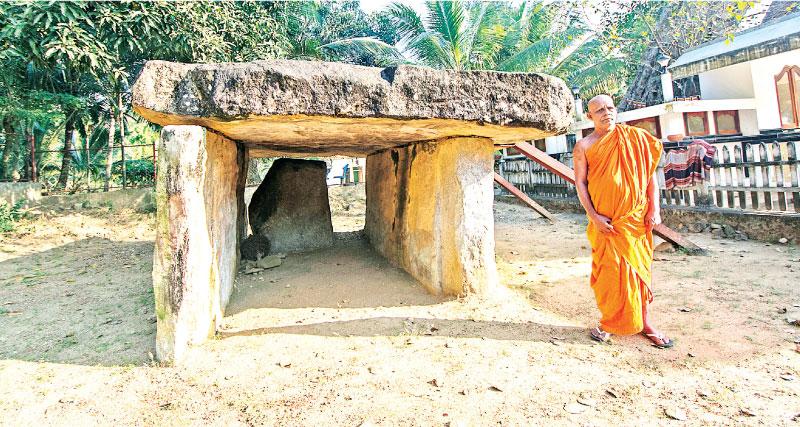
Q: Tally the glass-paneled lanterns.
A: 2